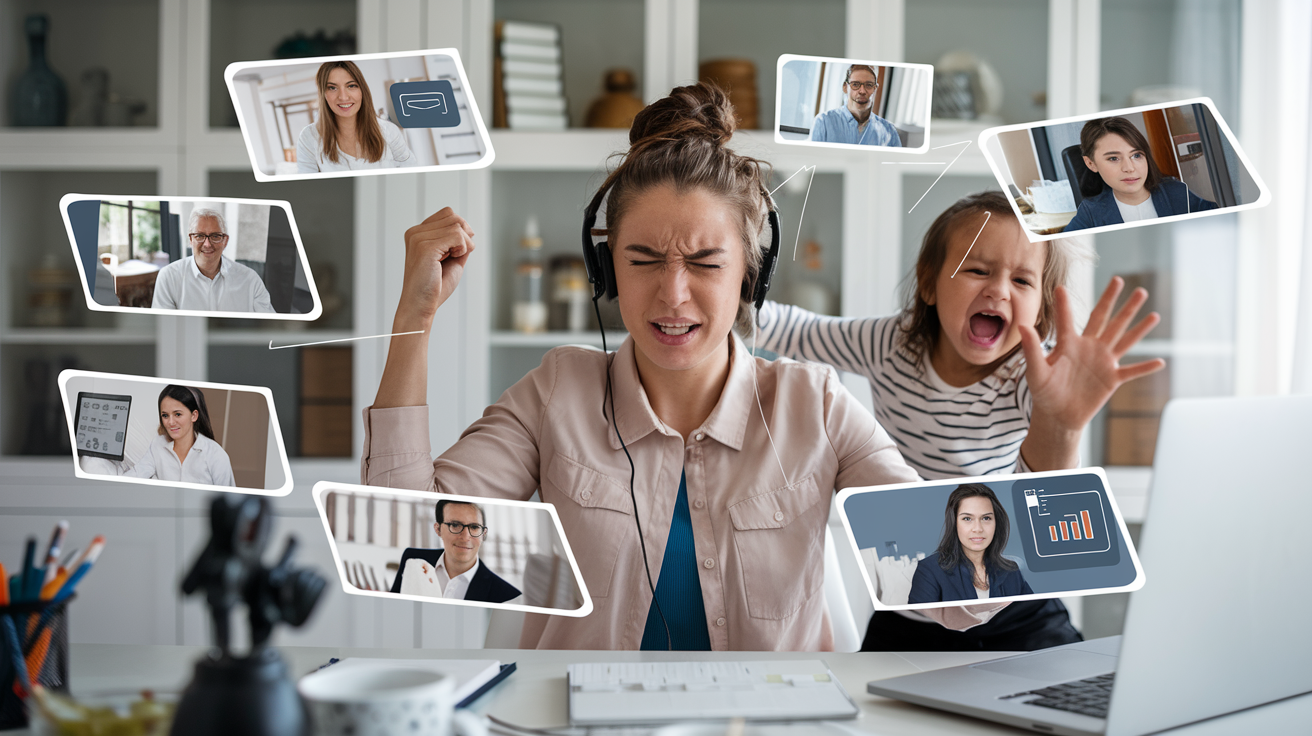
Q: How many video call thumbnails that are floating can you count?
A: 7